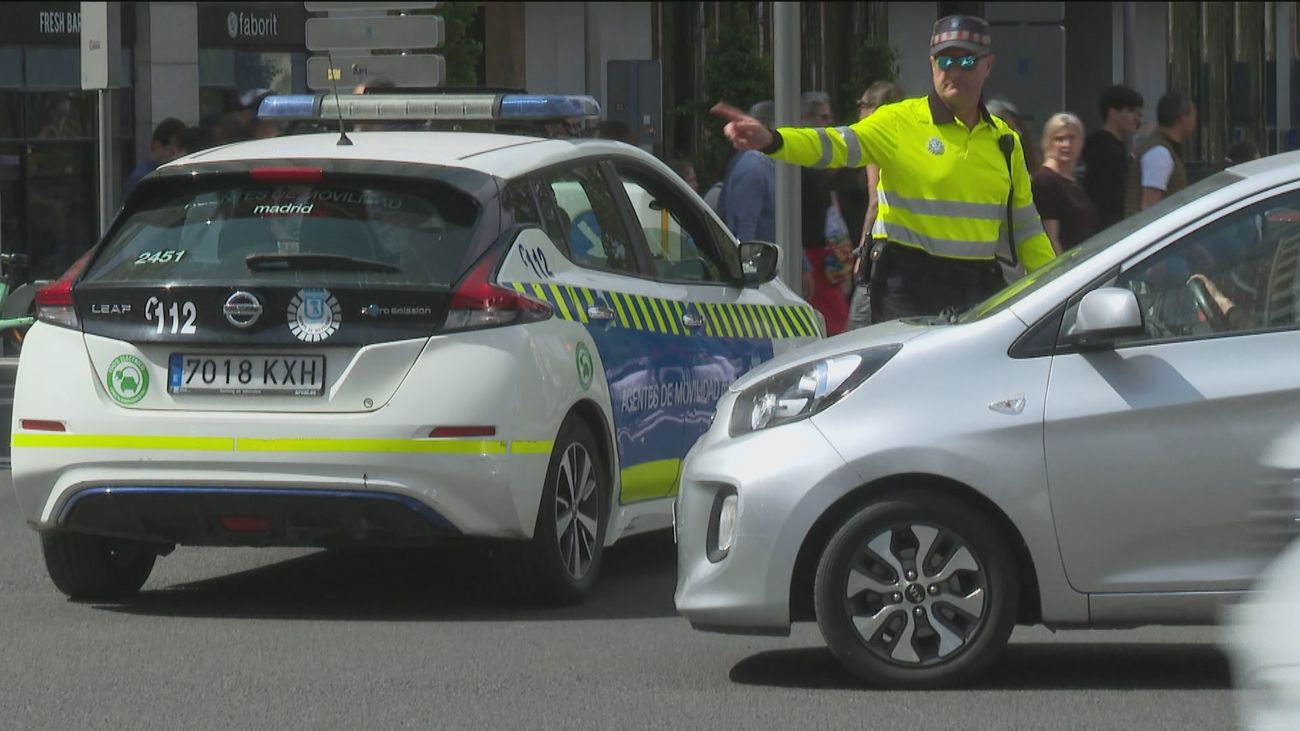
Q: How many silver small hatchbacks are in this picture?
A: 1